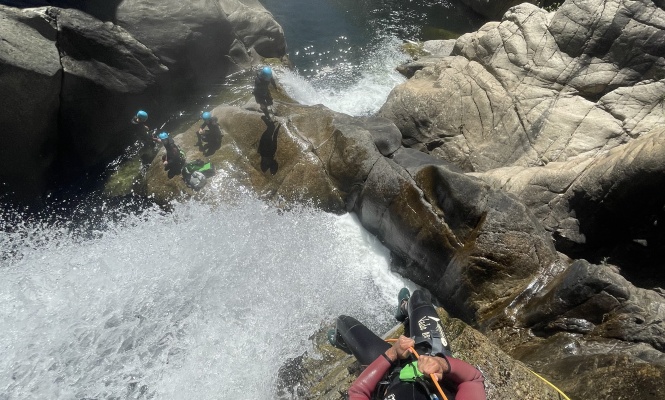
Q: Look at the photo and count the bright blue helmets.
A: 4